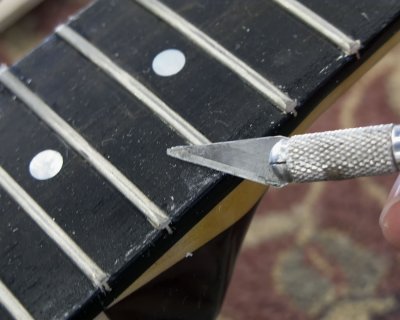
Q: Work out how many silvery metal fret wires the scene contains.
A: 6